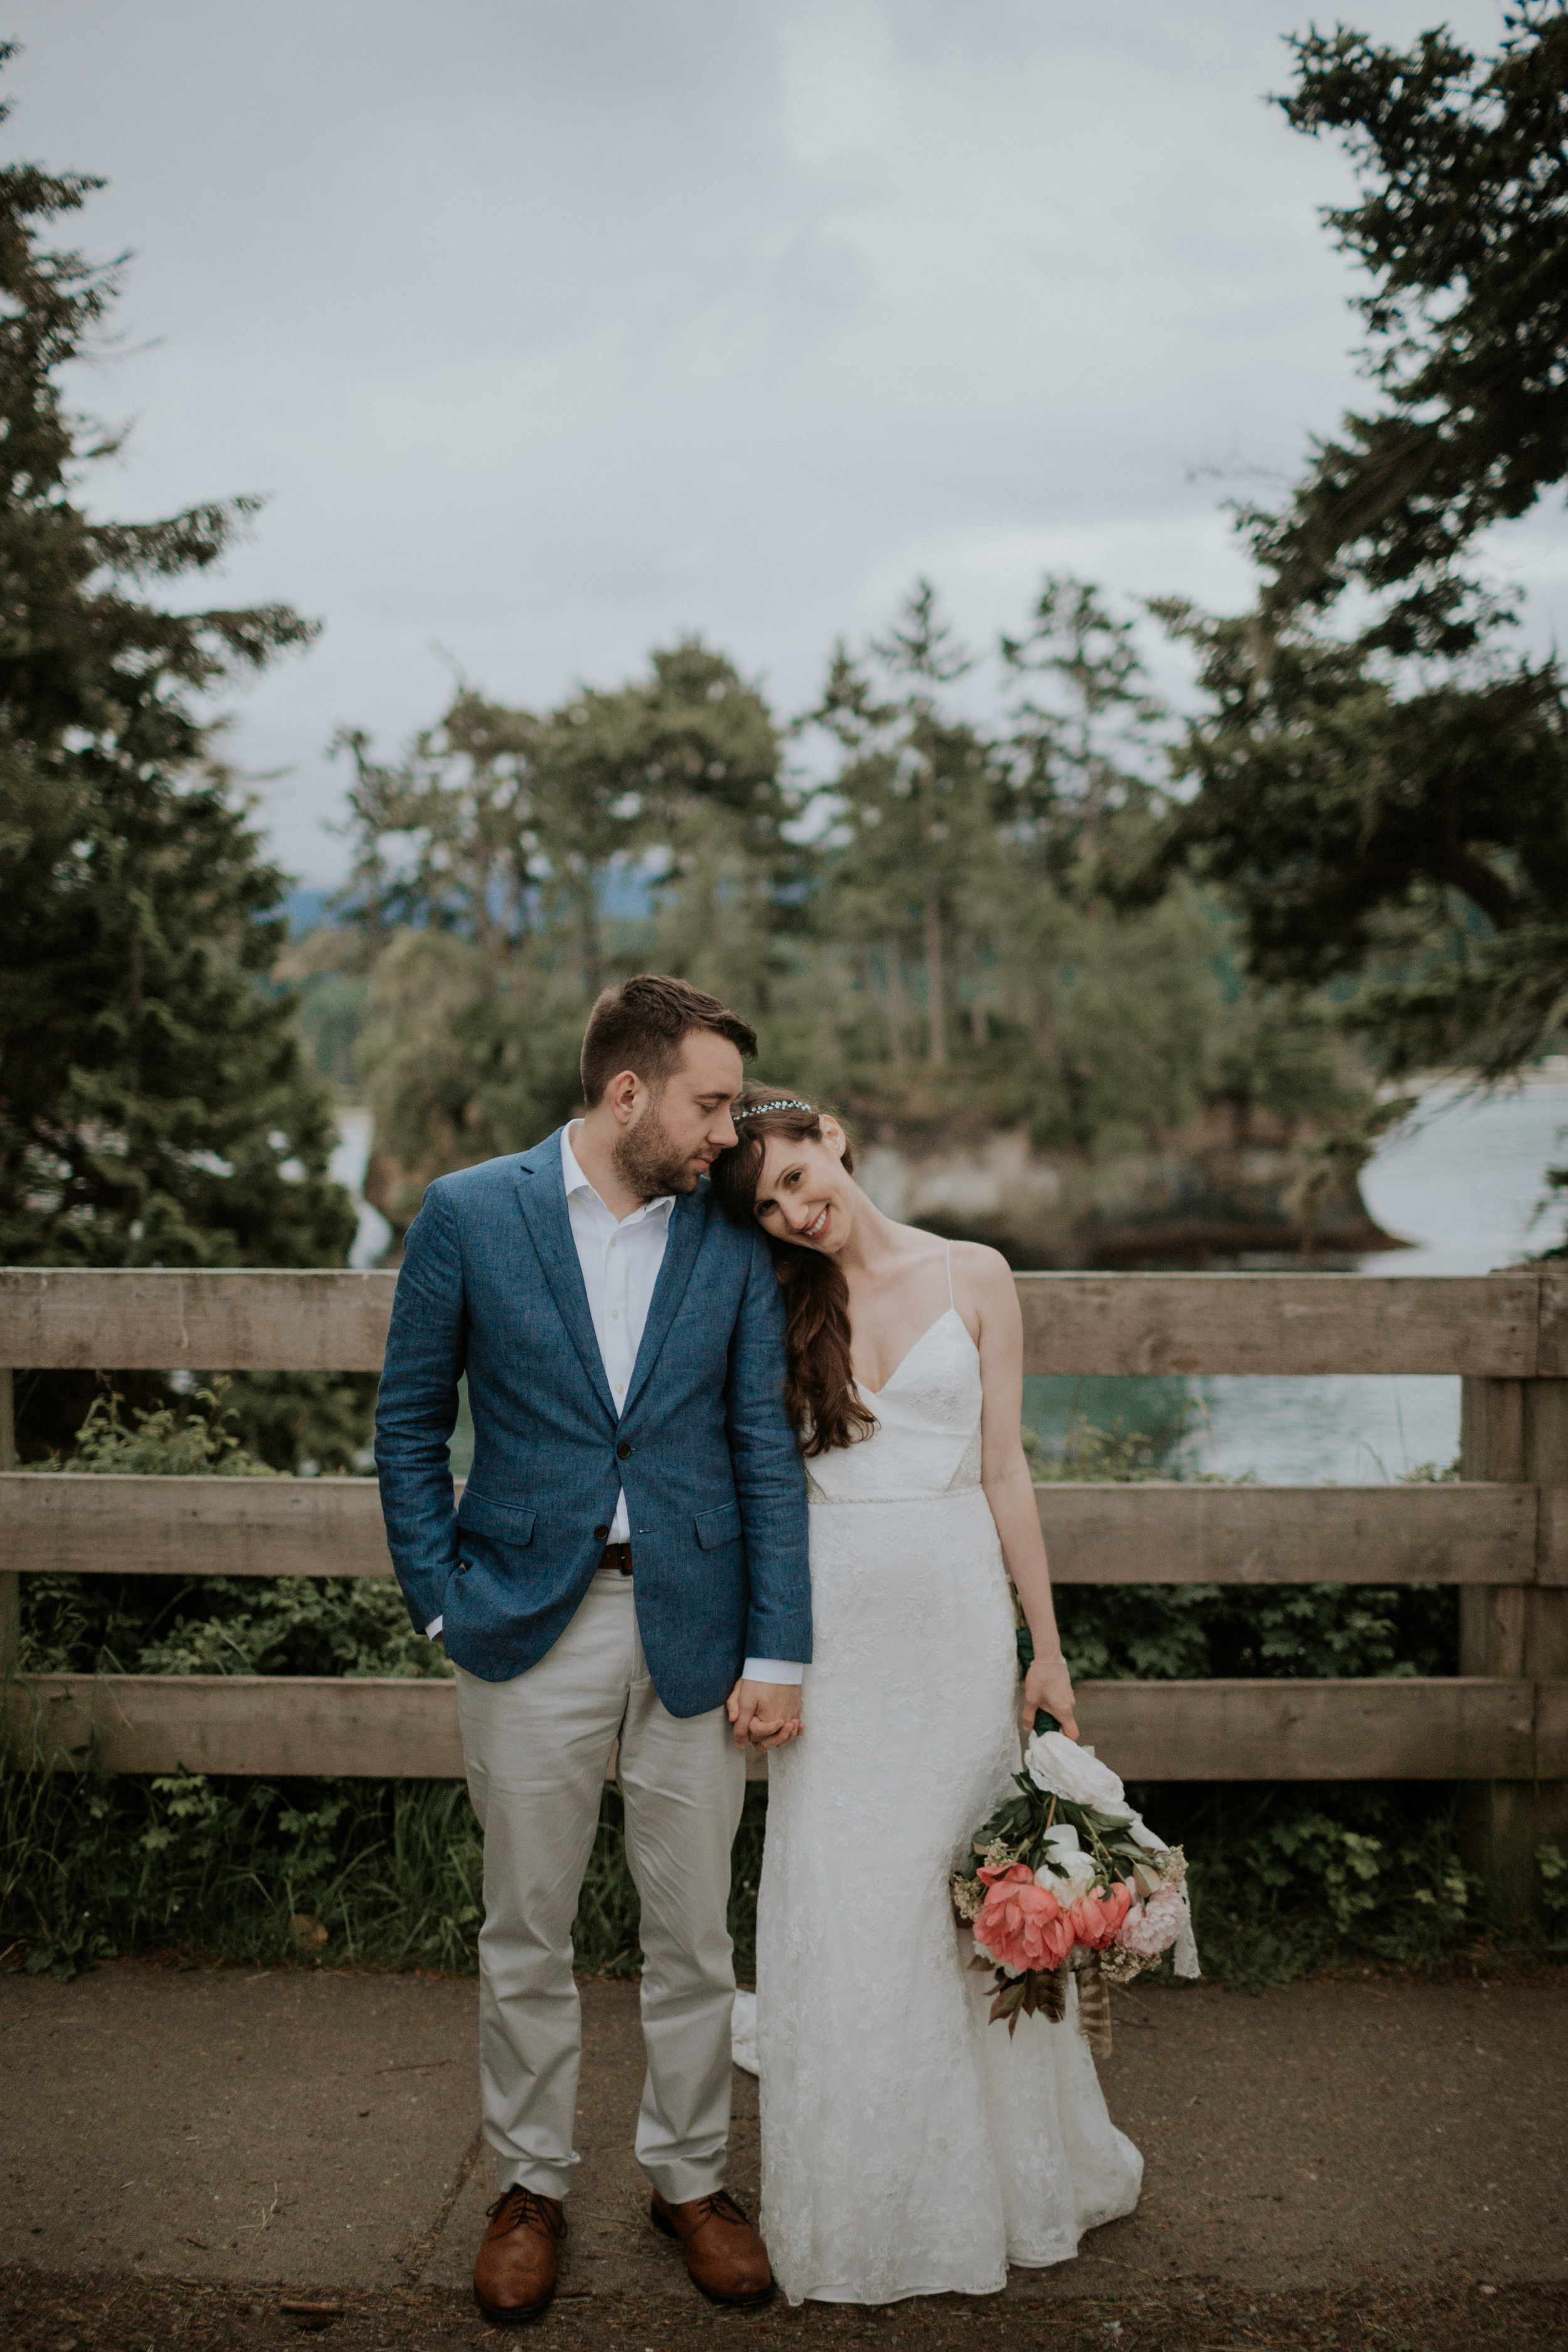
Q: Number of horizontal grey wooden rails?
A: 3